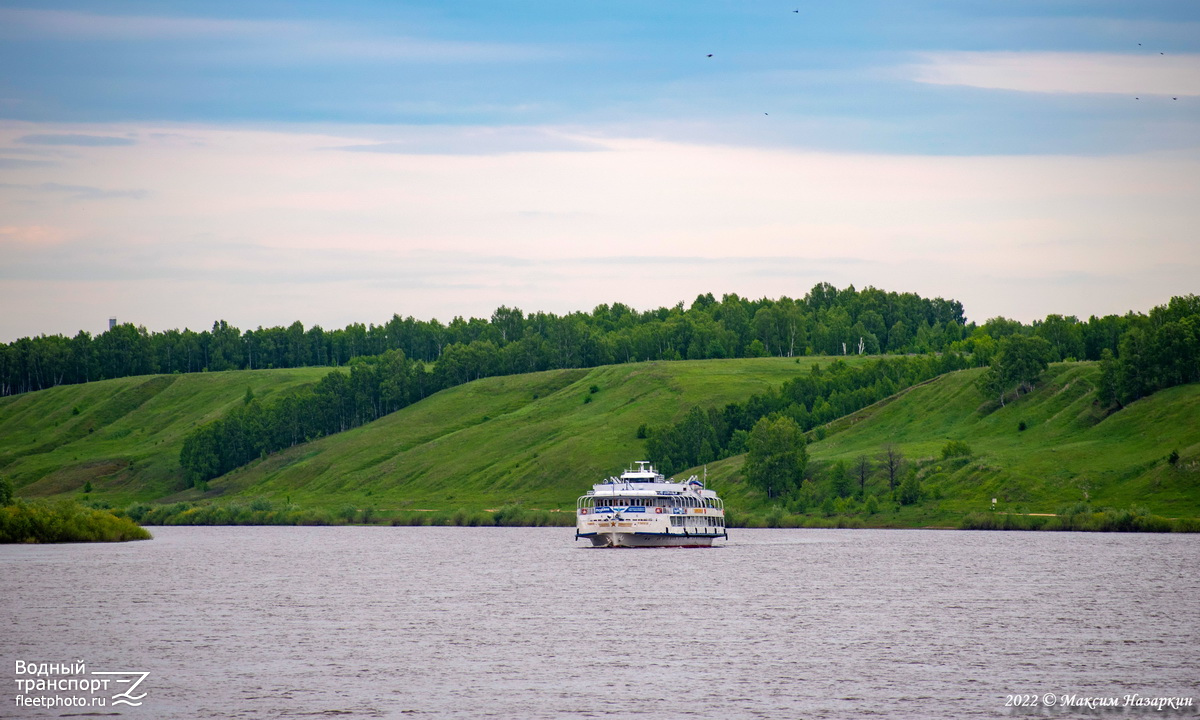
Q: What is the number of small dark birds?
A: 7